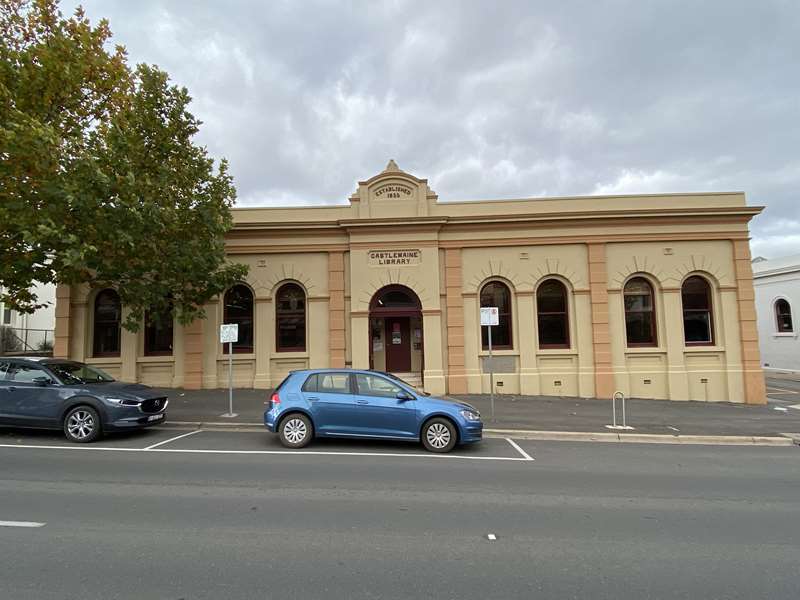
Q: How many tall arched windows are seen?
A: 8